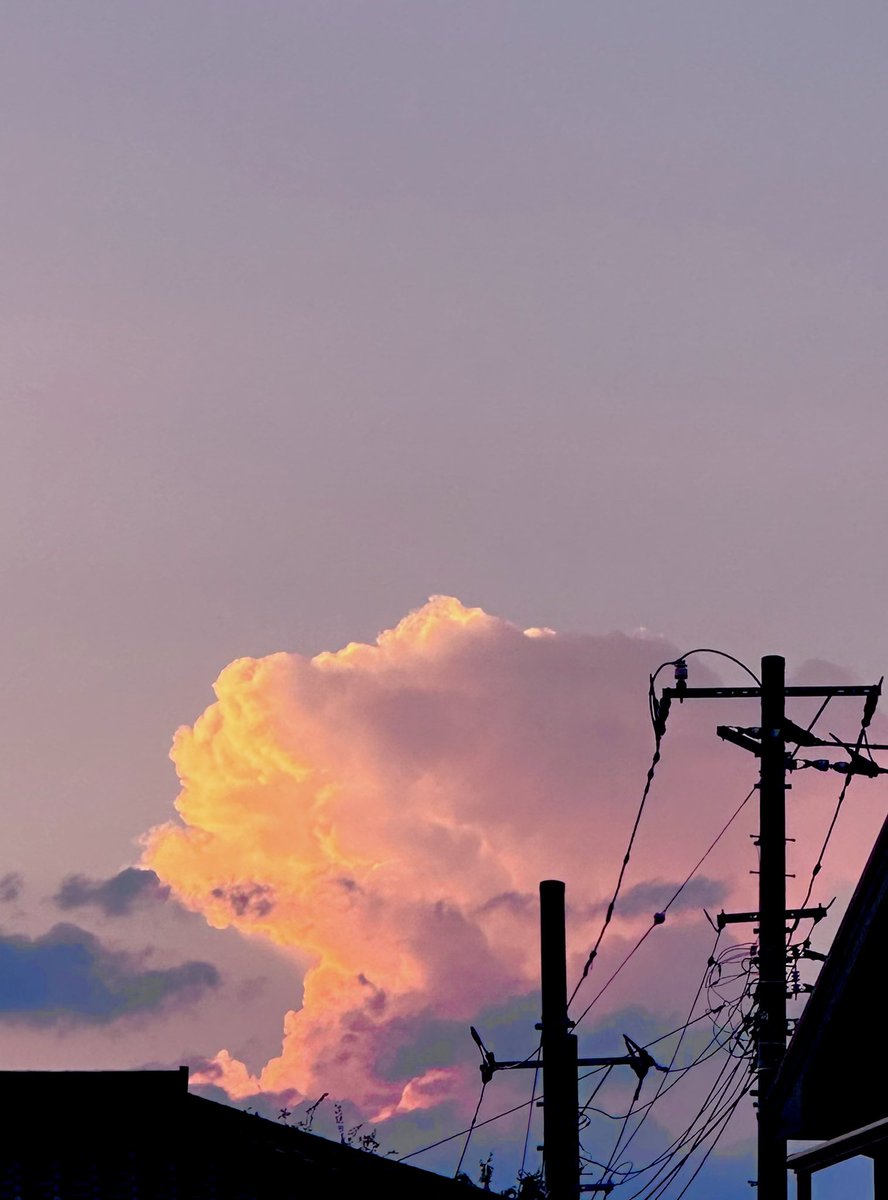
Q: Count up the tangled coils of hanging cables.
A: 1